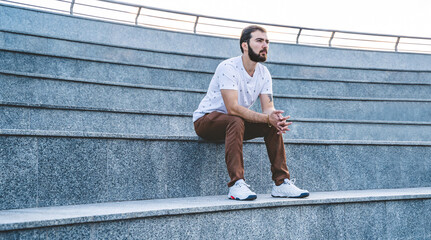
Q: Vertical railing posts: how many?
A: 6